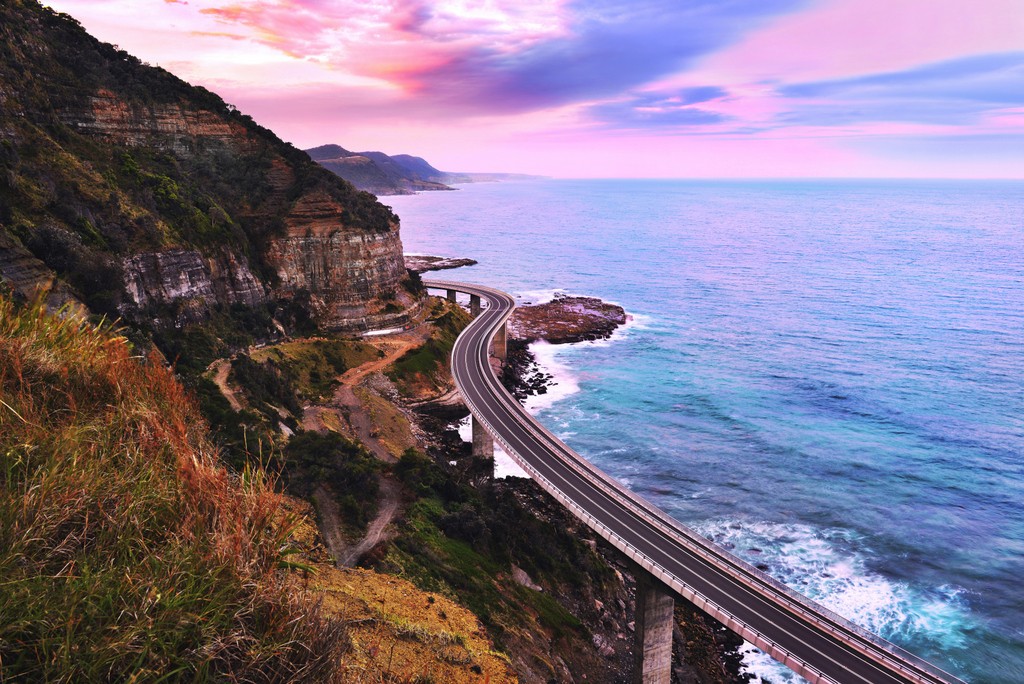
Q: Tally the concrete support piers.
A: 5